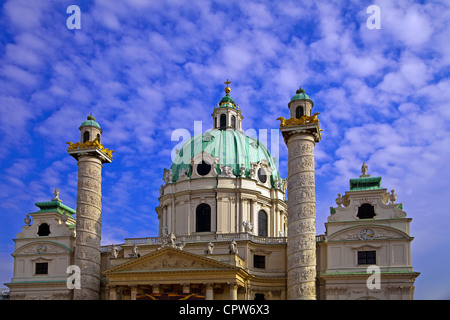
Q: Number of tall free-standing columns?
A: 2